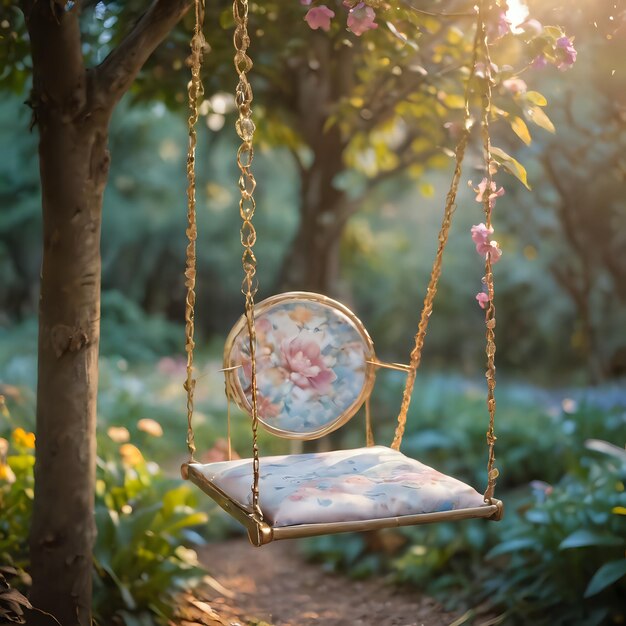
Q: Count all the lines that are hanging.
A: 4